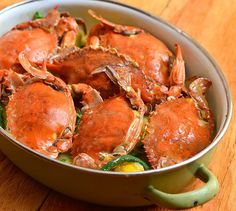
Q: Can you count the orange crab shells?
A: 6